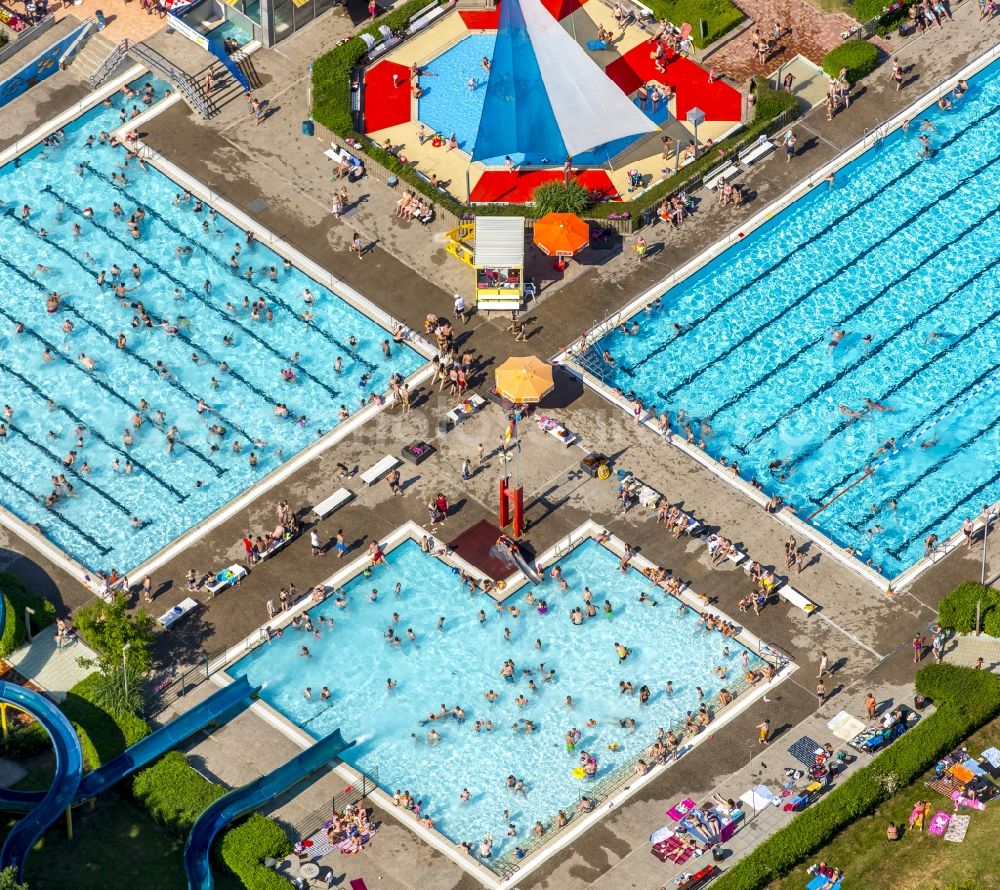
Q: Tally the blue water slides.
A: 2